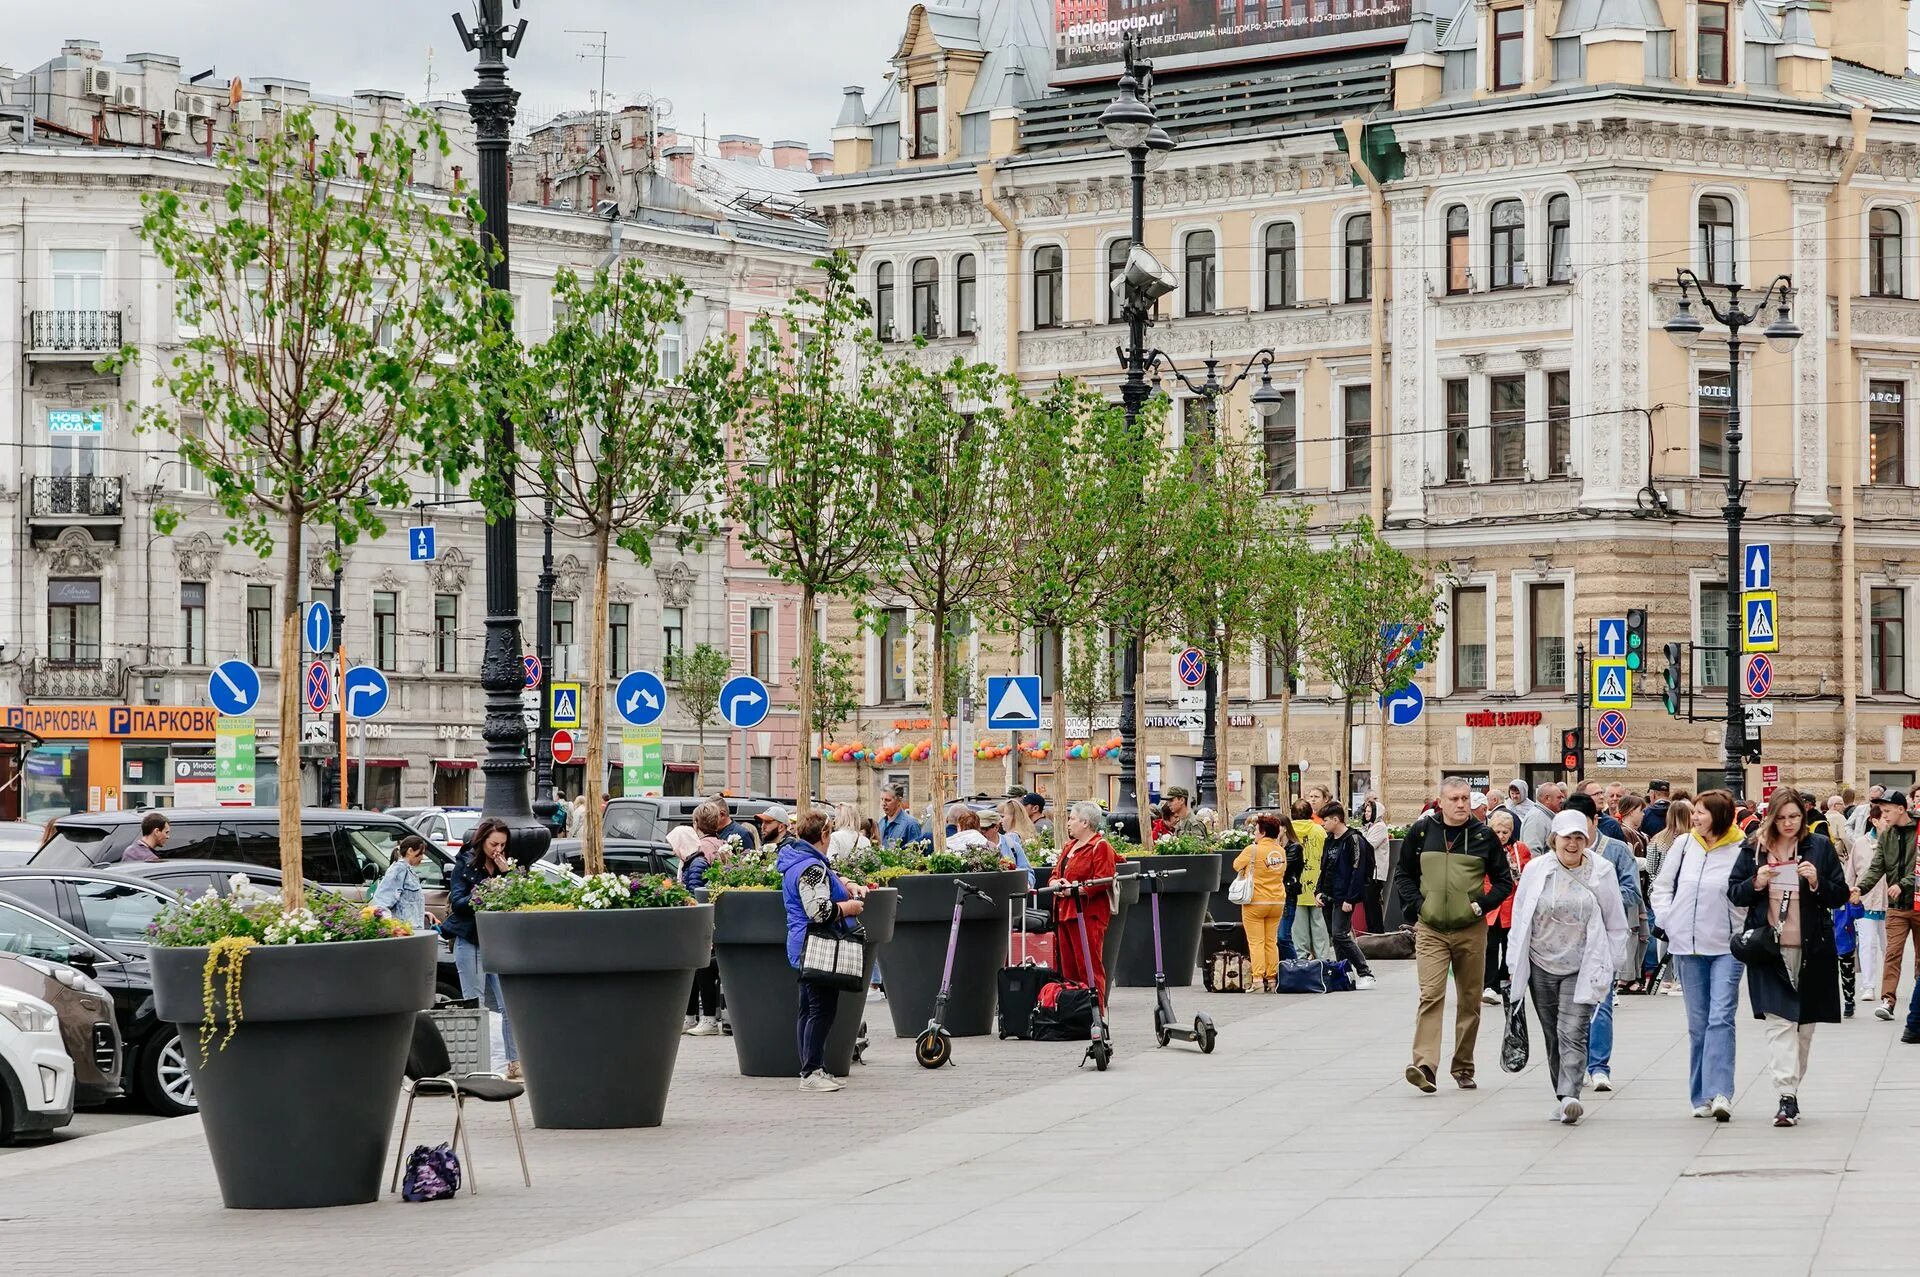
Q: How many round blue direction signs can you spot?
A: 6